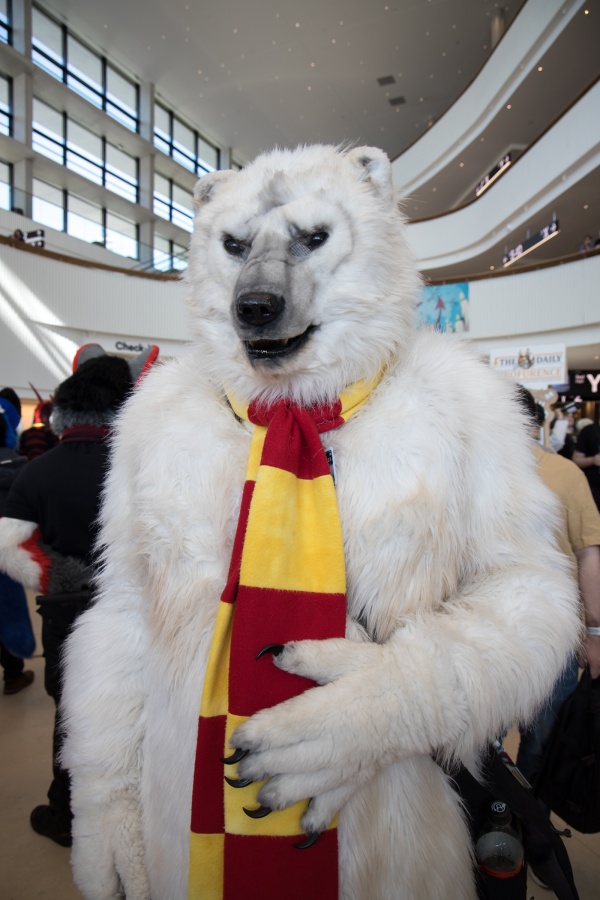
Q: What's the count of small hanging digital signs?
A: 2